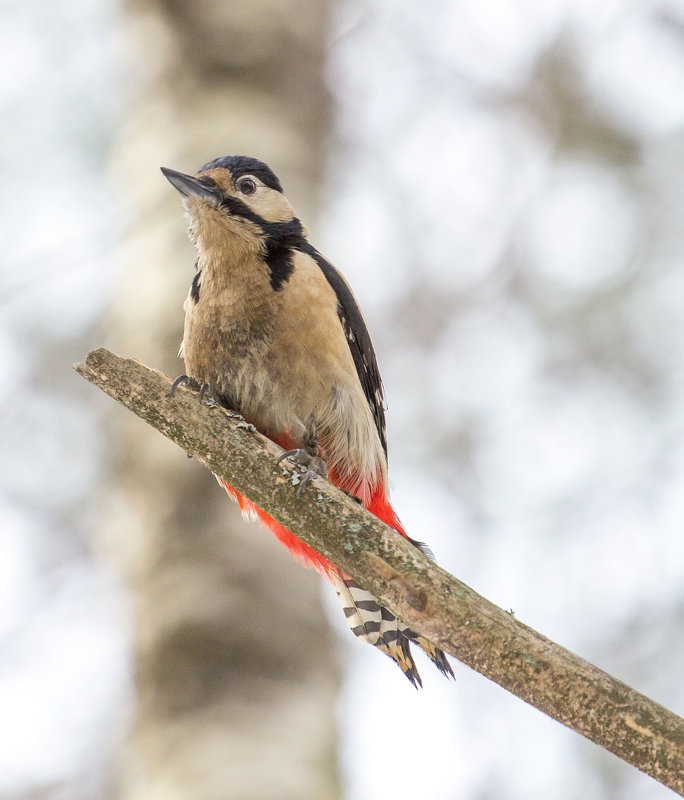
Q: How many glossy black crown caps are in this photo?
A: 1